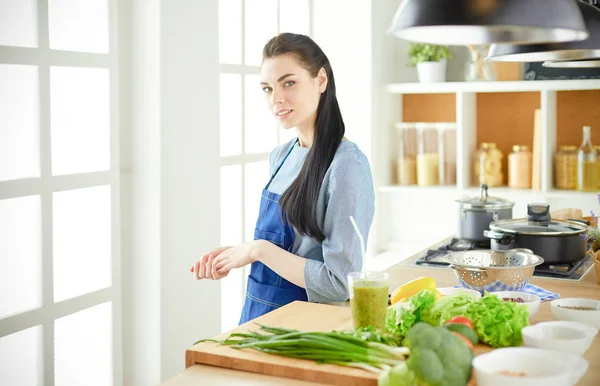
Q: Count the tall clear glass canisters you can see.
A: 3